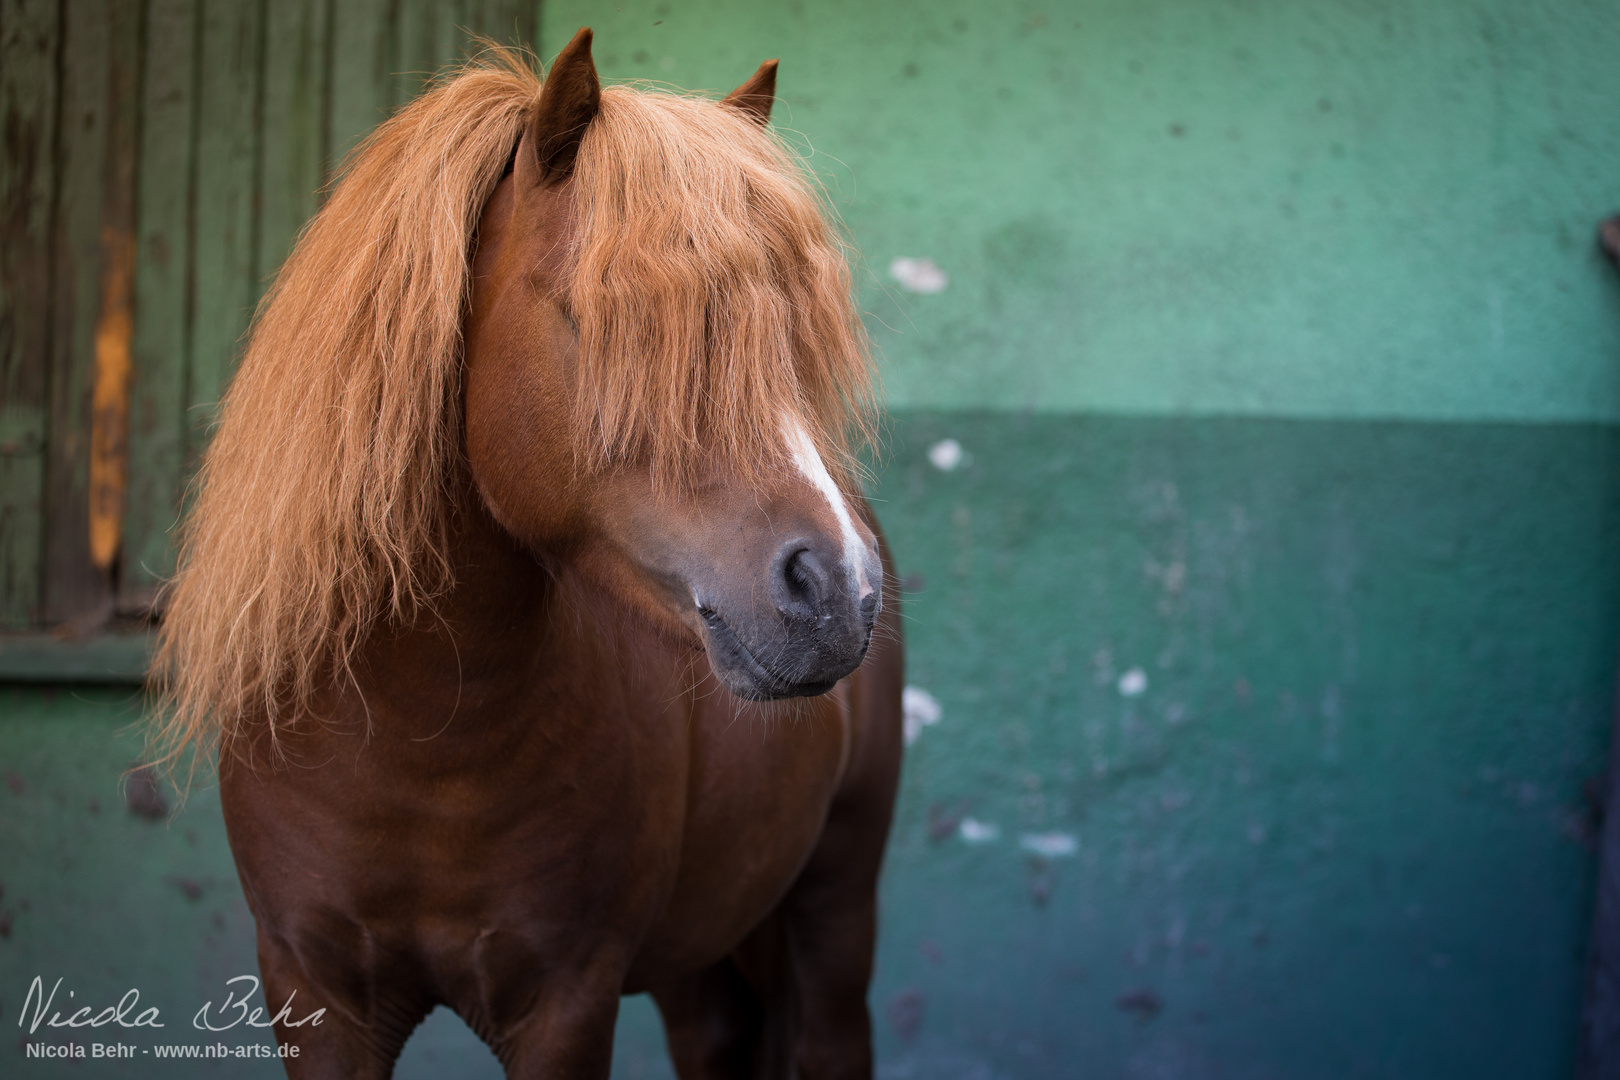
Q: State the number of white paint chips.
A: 6